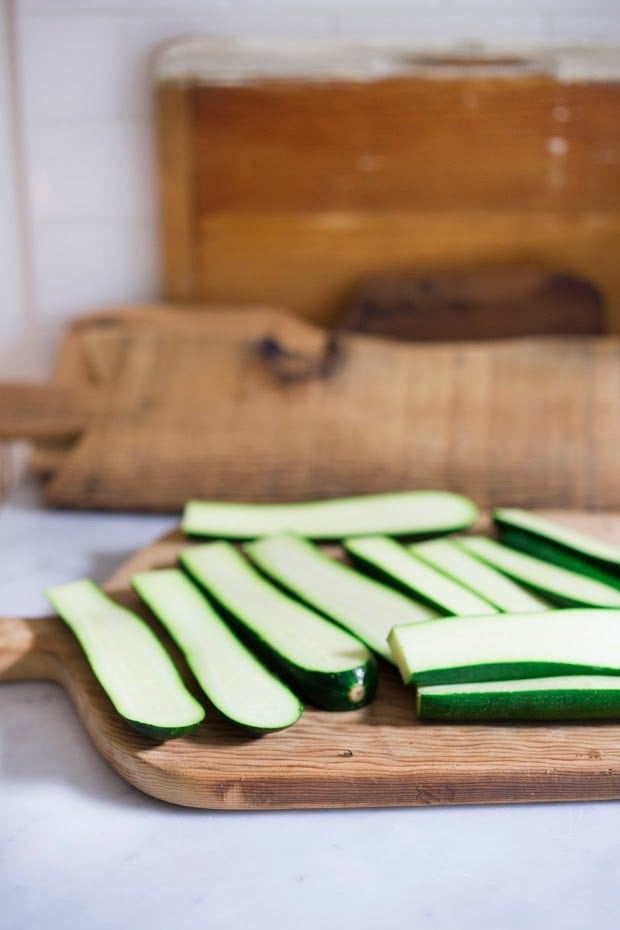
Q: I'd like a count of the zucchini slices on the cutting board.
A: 11